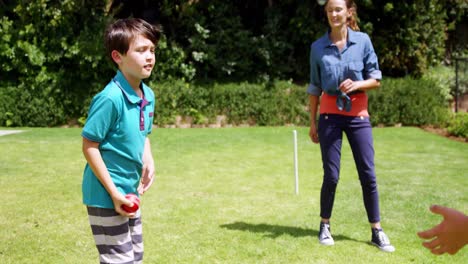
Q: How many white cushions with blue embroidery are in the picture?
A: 0